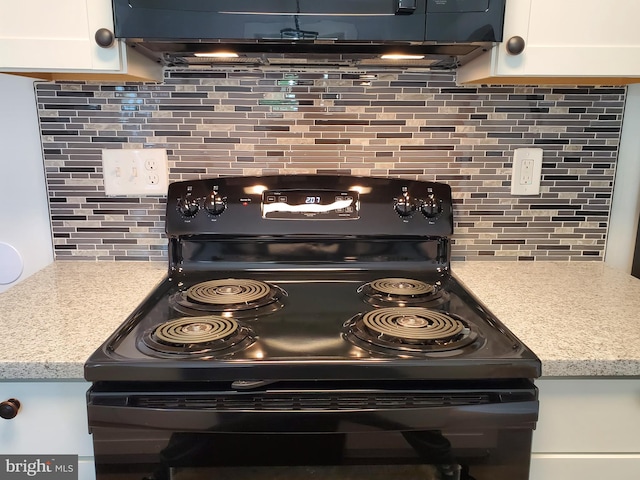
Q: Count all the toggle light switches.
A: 2